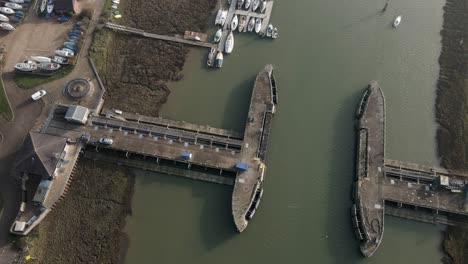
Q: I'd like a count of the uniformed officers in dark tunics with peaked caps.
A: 0